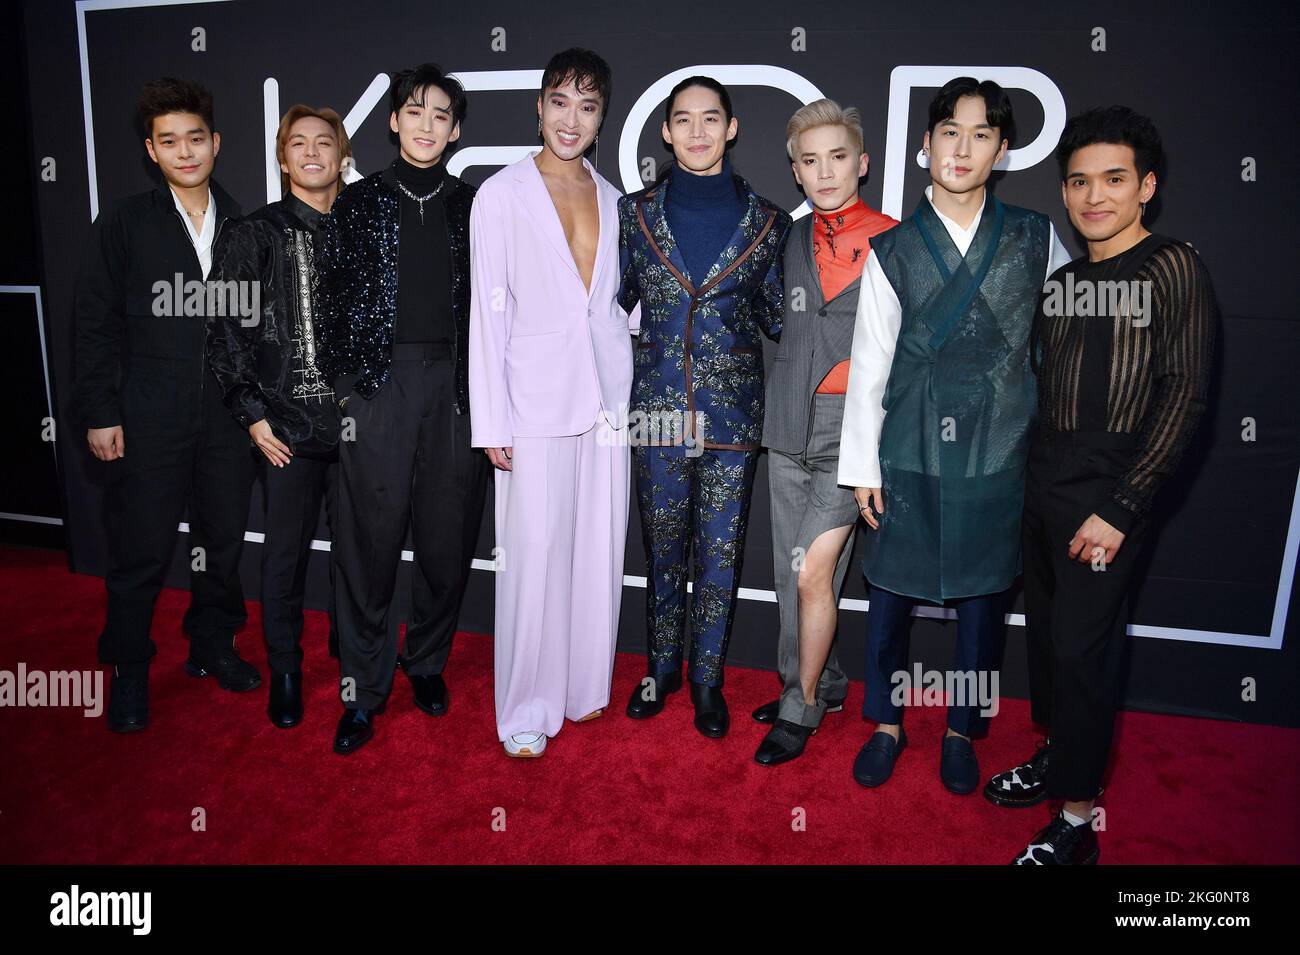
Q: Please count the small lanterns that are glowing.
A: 0